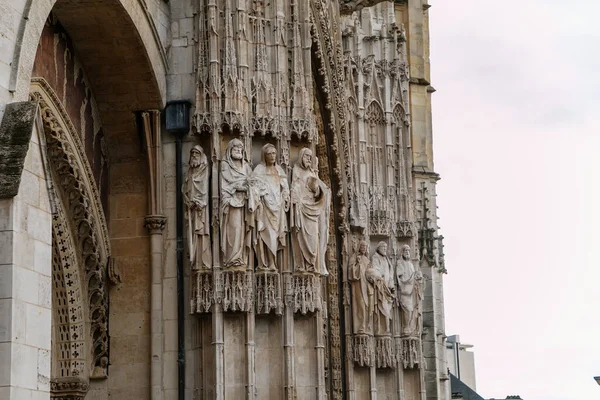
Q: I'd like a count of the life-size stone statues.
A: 7